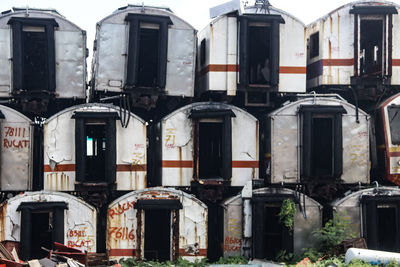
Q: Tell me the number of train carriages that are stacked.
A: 13